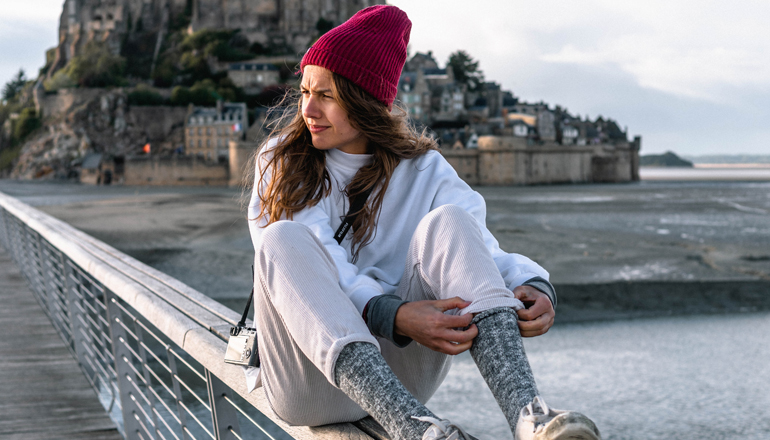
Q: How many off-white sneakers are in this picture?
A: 2